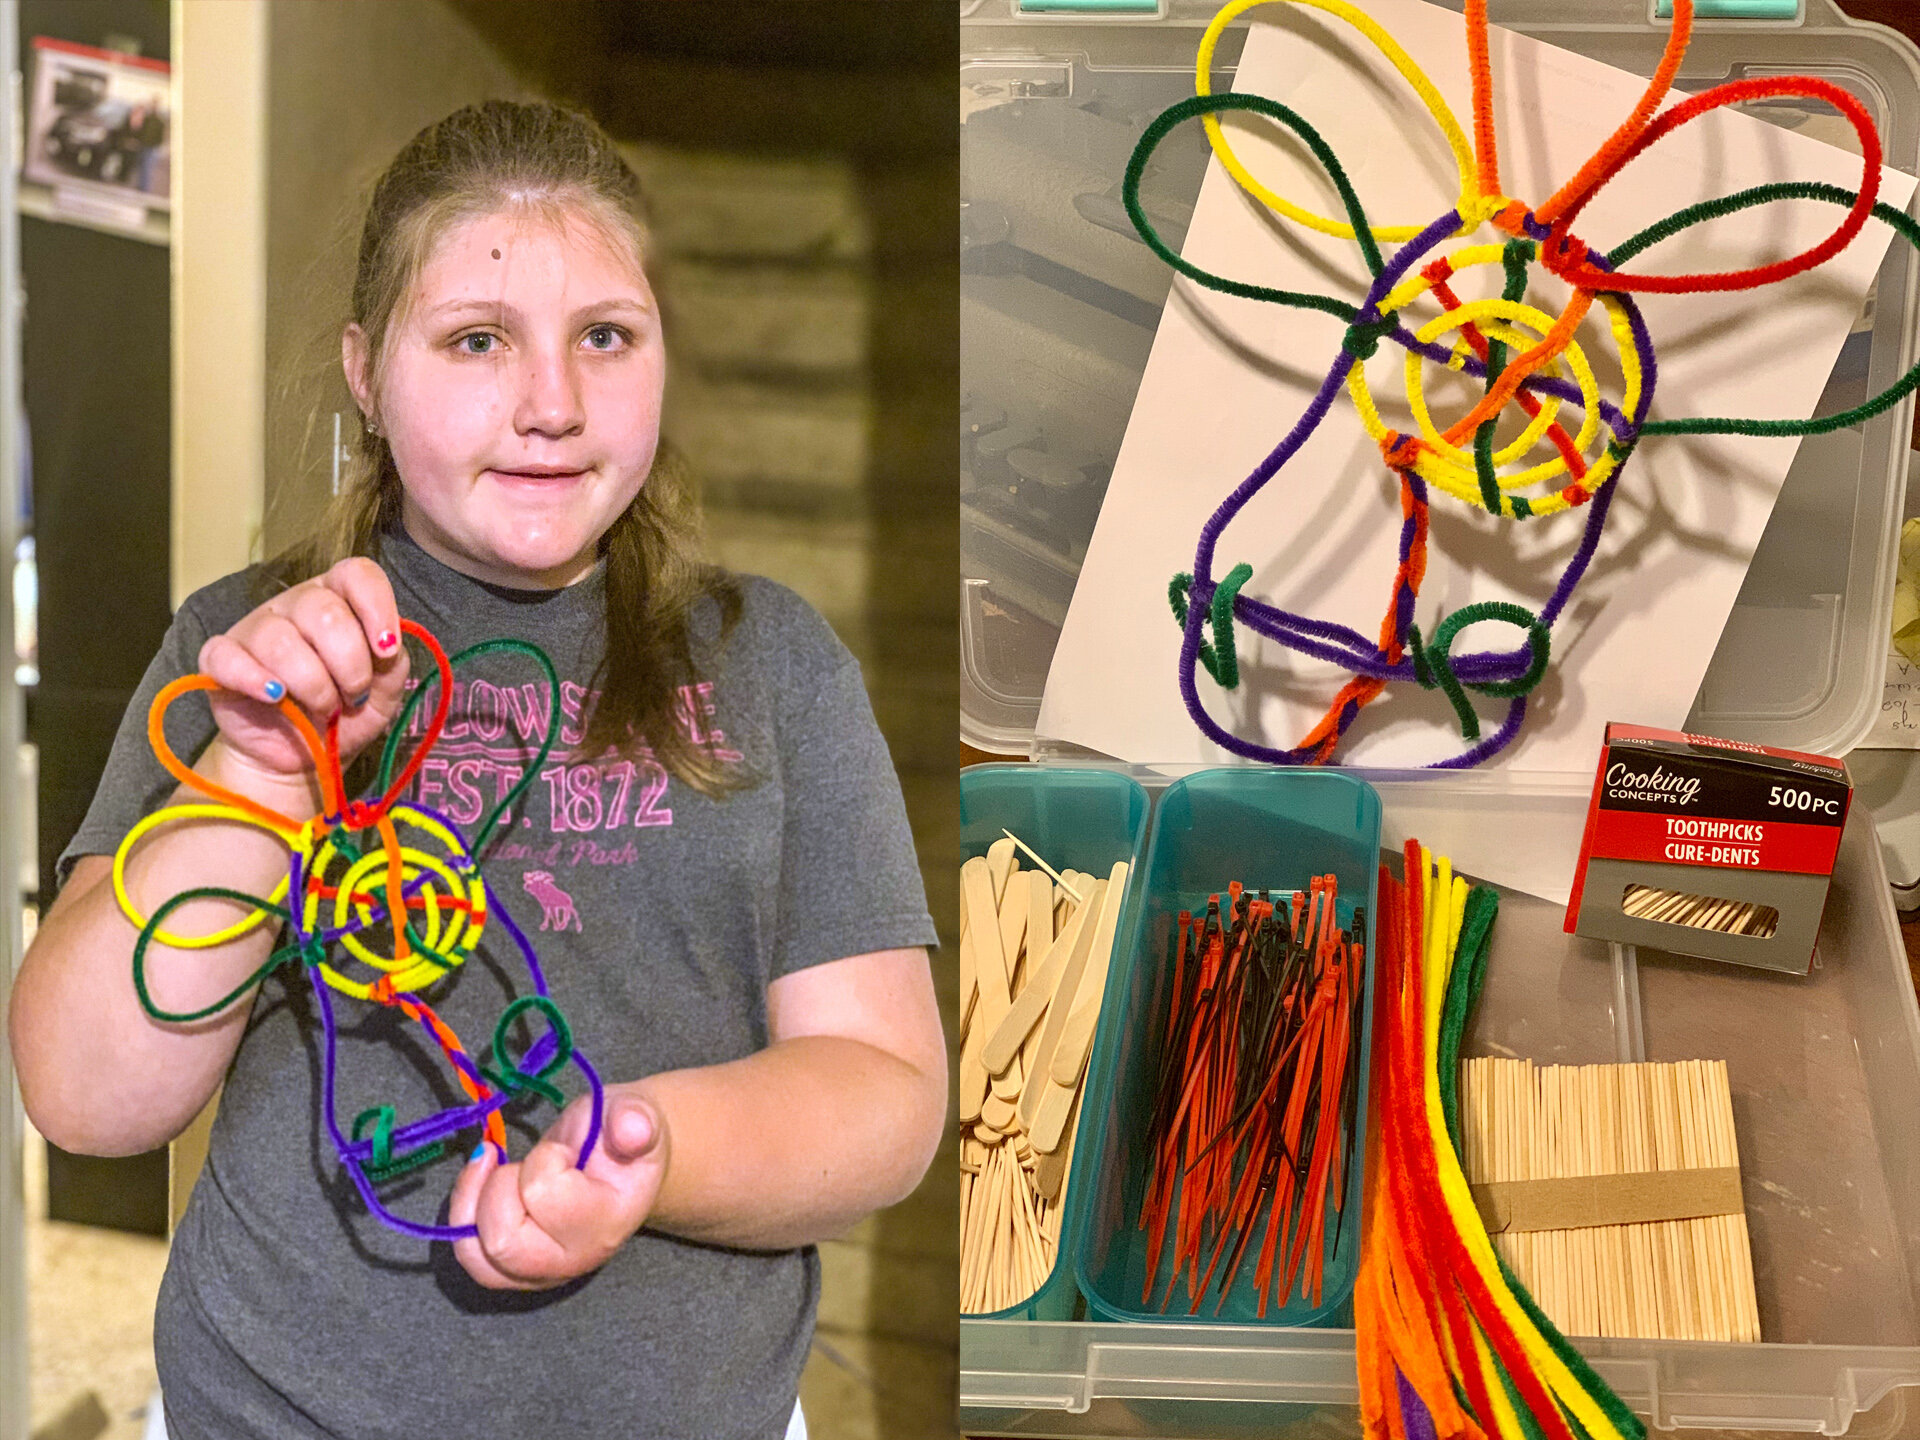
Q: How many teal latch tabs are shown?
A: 2